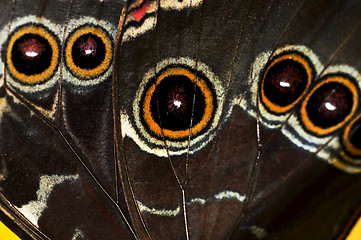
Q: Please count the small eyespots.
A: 5